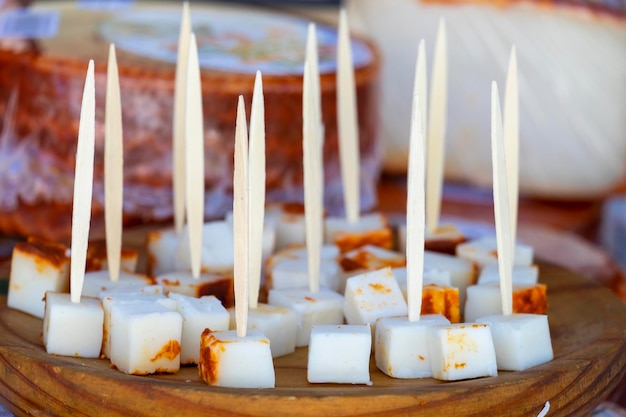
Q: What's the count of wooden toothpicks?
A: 14